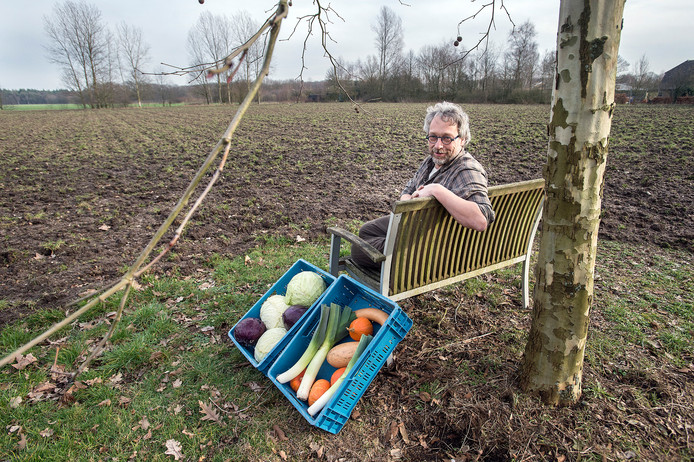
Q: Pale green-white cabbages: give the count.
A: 3